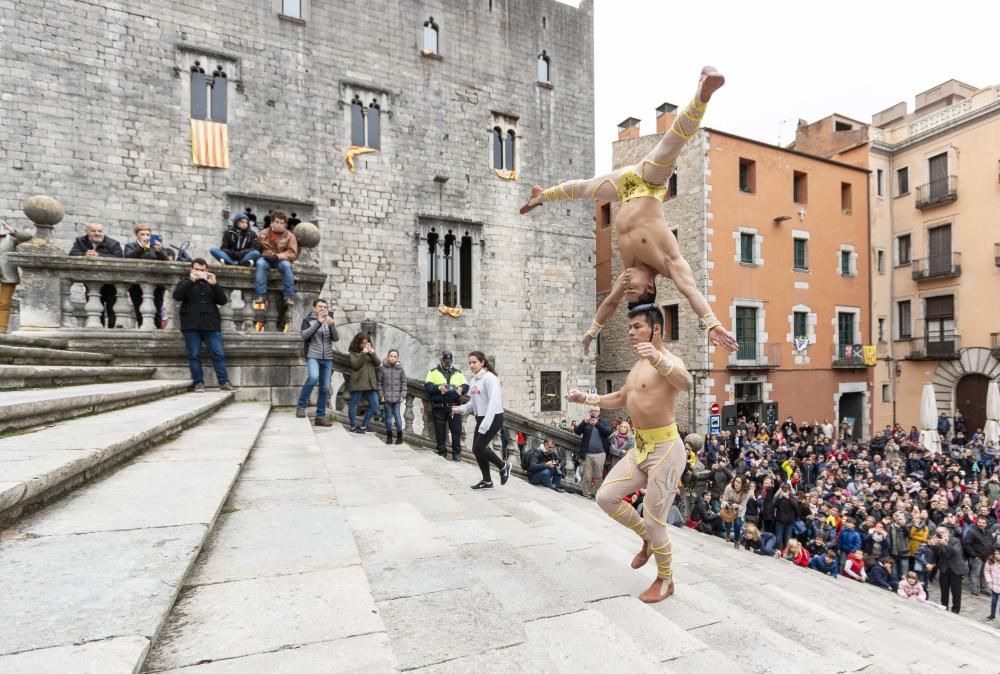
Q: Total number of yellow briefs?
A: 2